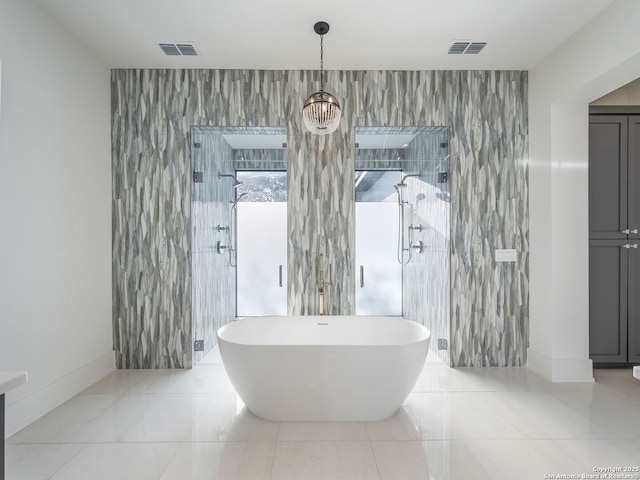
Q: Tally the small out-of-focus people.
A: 0